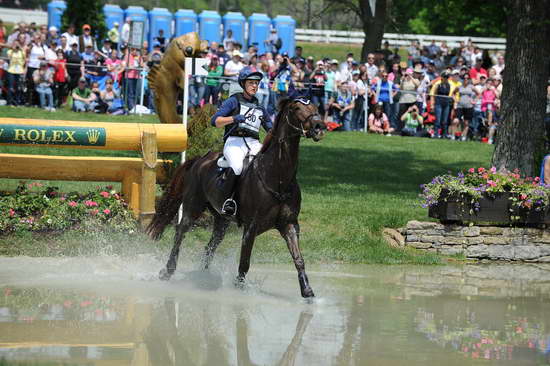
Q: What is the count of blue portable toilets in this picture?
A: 9